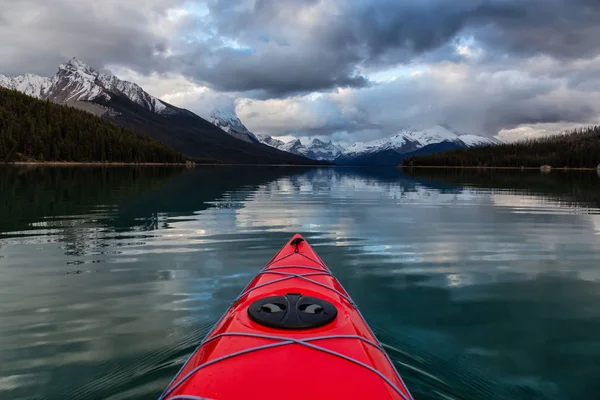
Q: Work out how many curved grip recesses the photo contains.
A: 2